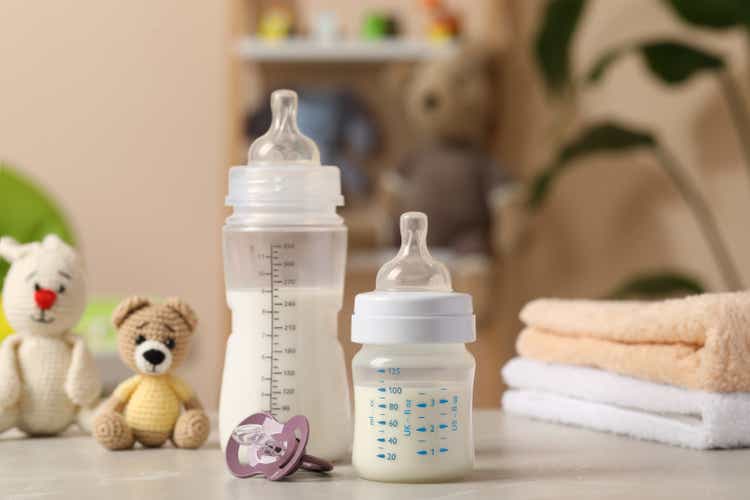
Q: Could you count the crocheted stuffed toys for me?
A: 2